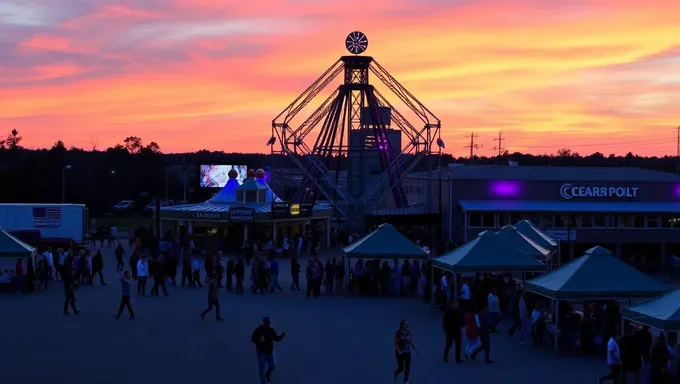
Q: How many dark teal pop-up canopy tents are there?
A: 7